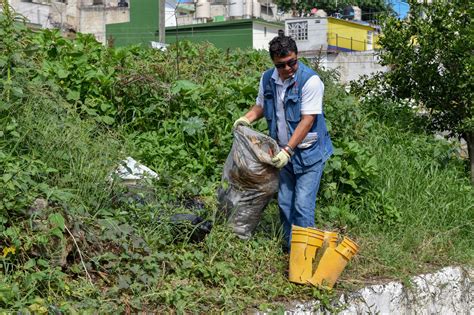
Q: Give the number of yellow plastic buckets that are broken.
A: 2